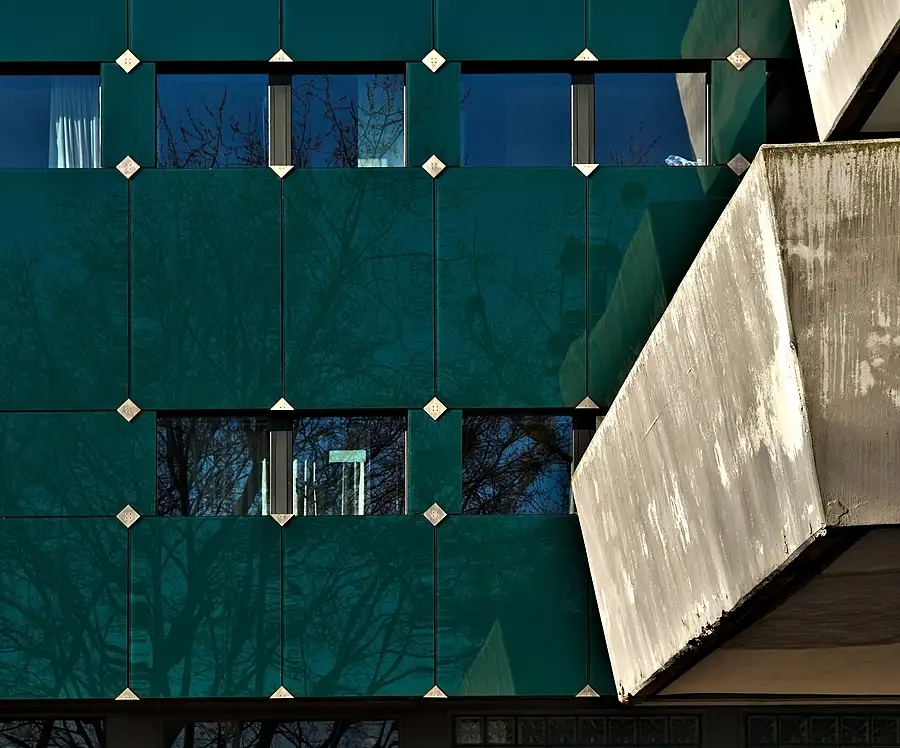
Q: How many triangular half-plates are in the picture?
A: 11